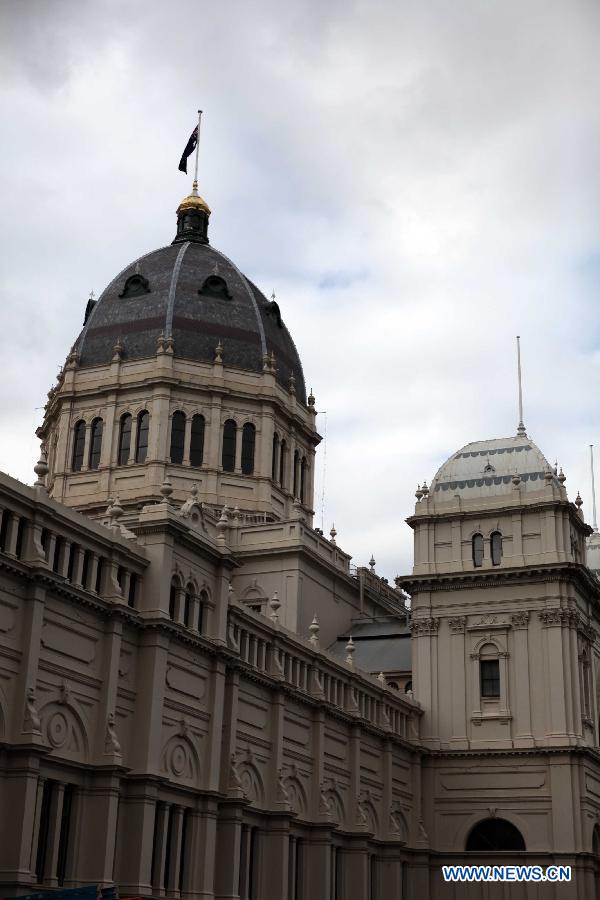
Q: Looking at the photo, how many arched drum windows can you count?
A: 12